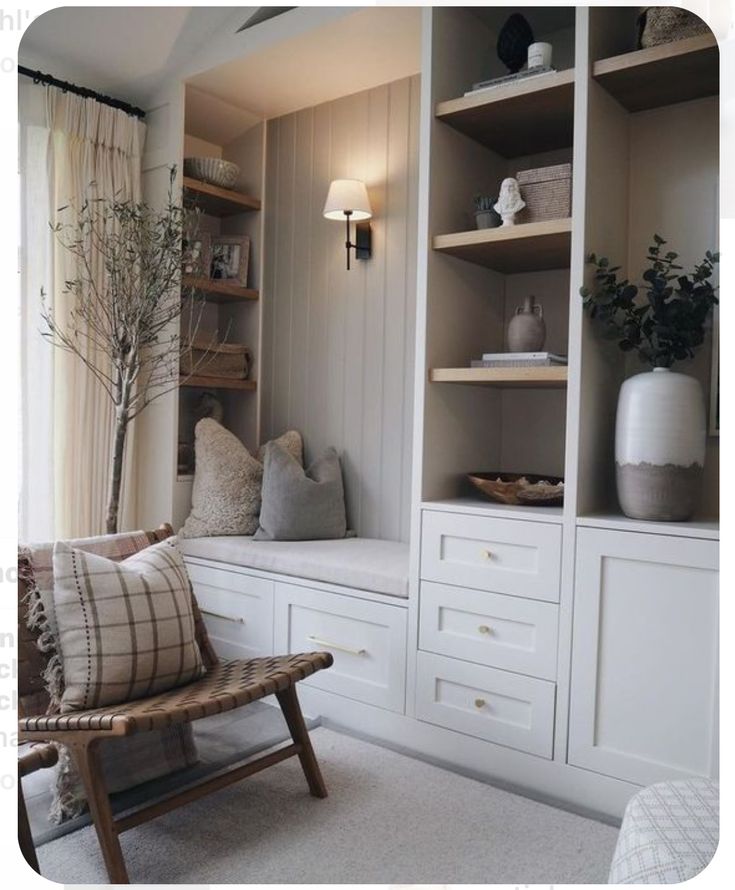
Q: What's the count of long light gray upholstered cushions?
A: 1